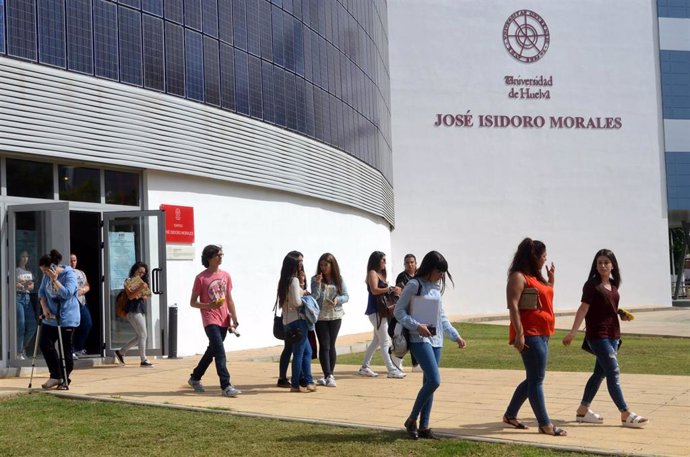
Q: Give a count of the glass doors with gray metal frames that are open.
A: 2